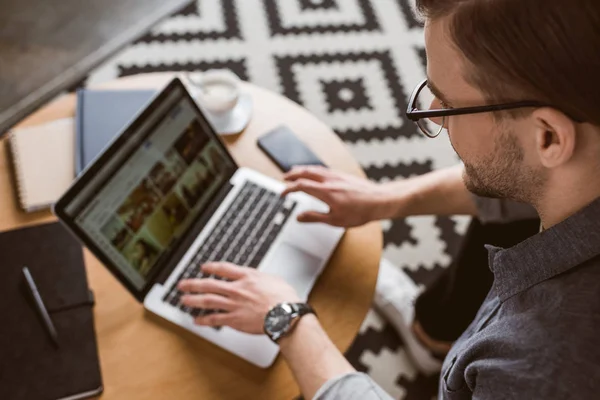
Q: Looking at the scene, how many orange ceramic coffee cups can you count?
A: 0